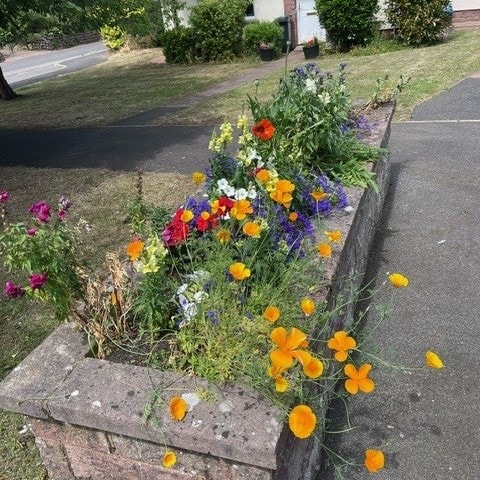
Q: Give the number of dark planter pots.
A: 2